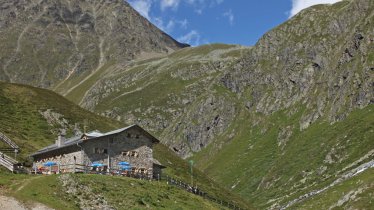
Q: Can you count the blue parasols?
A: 4